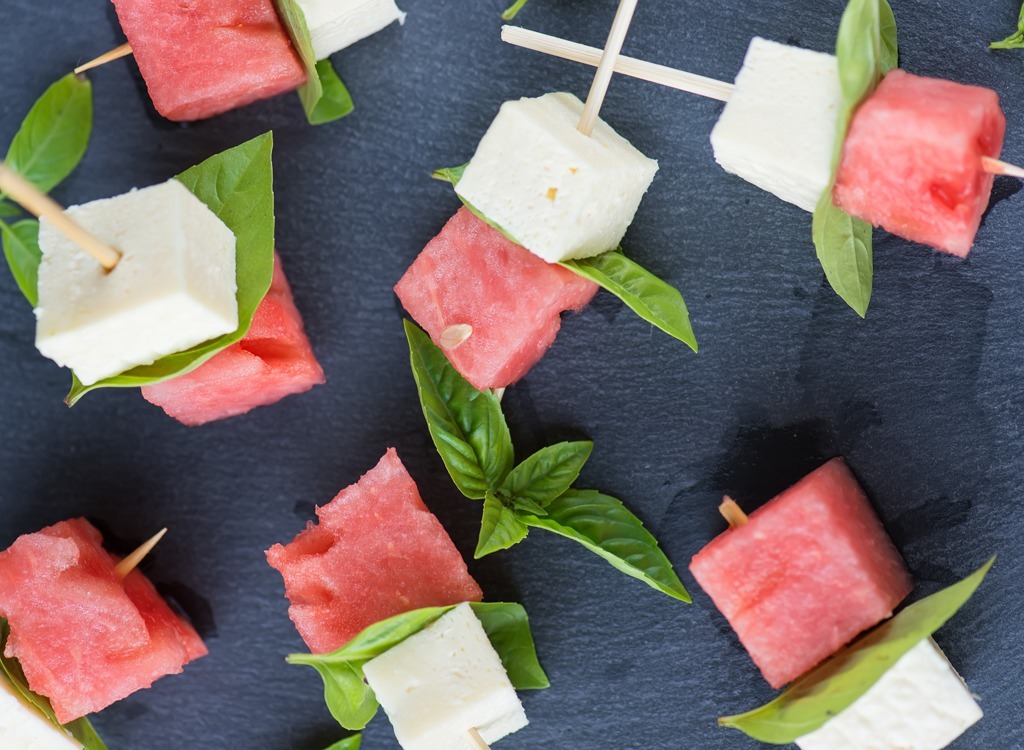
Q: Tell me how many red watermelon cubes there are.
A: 7